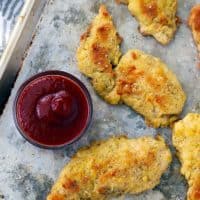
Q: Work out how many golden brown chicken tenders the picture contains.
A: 6